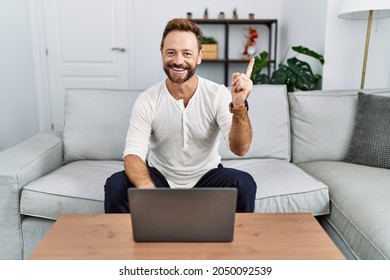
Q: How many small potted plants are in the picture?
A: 5